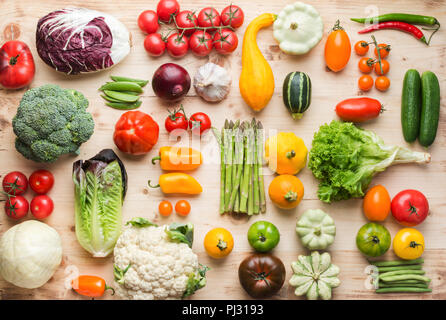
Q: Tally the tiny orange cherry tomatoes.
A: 8